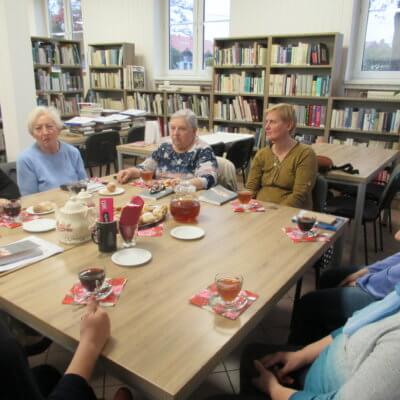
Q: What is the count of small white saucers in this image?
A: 5